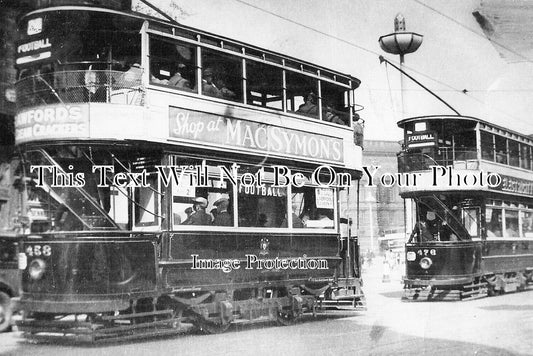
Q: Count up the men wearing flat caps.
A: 2